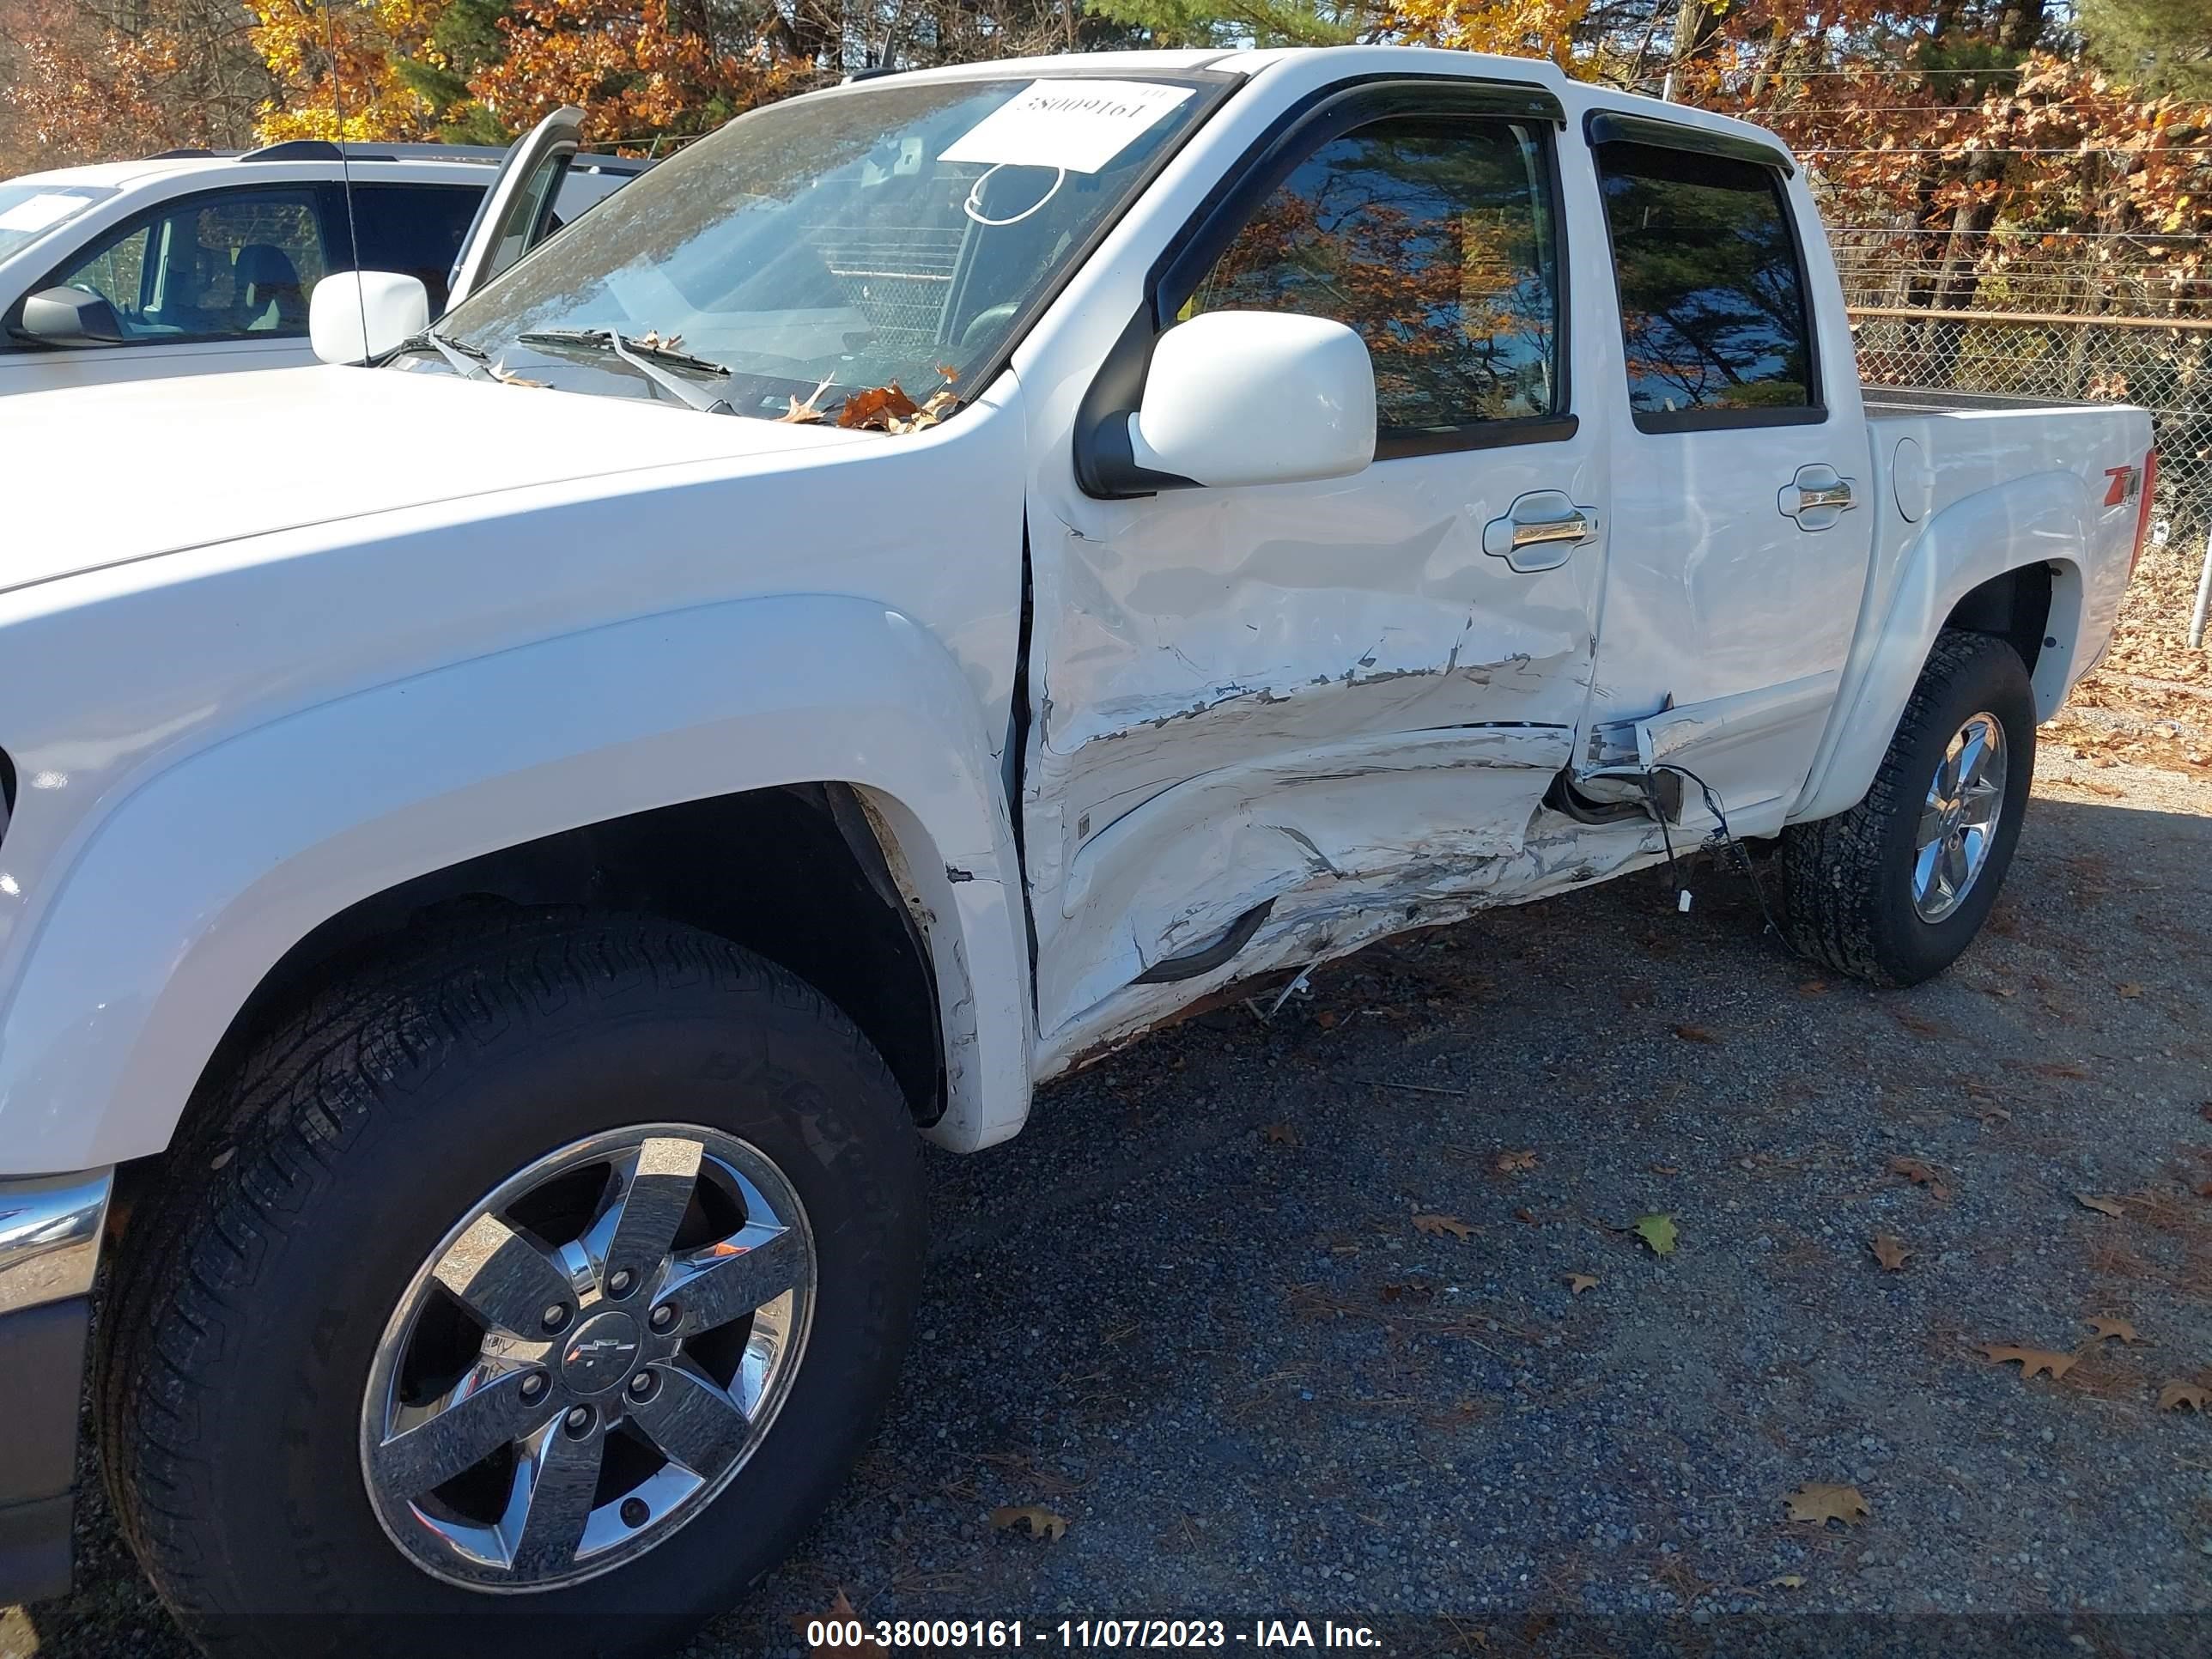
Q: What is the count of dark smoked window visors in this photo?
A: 2